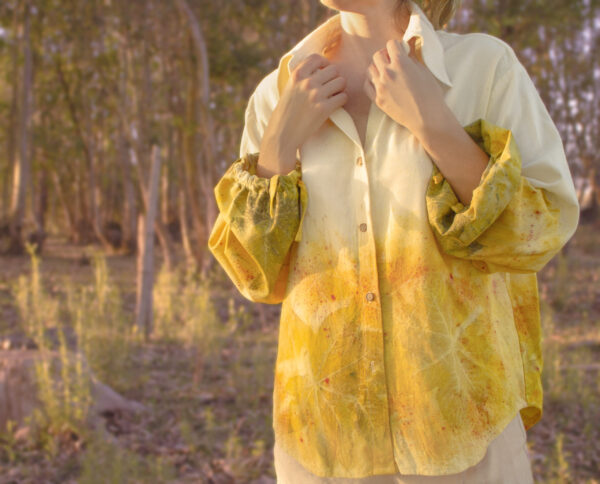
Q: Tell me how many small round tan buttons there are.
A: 3